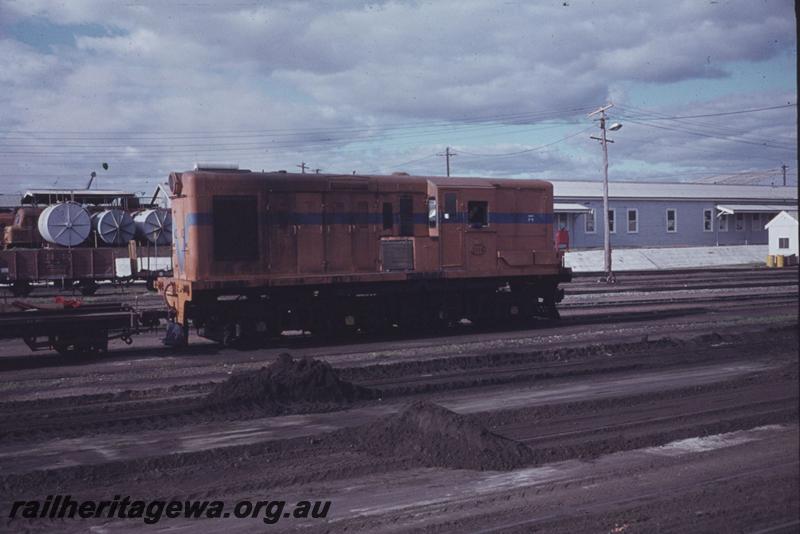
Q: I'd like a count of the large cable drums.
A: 3